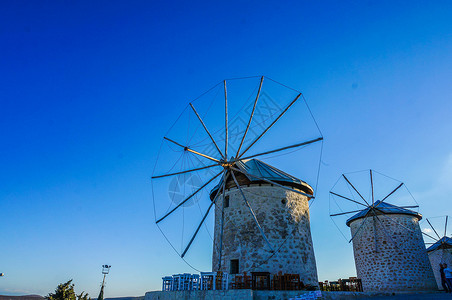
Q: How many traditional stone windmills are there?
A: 3